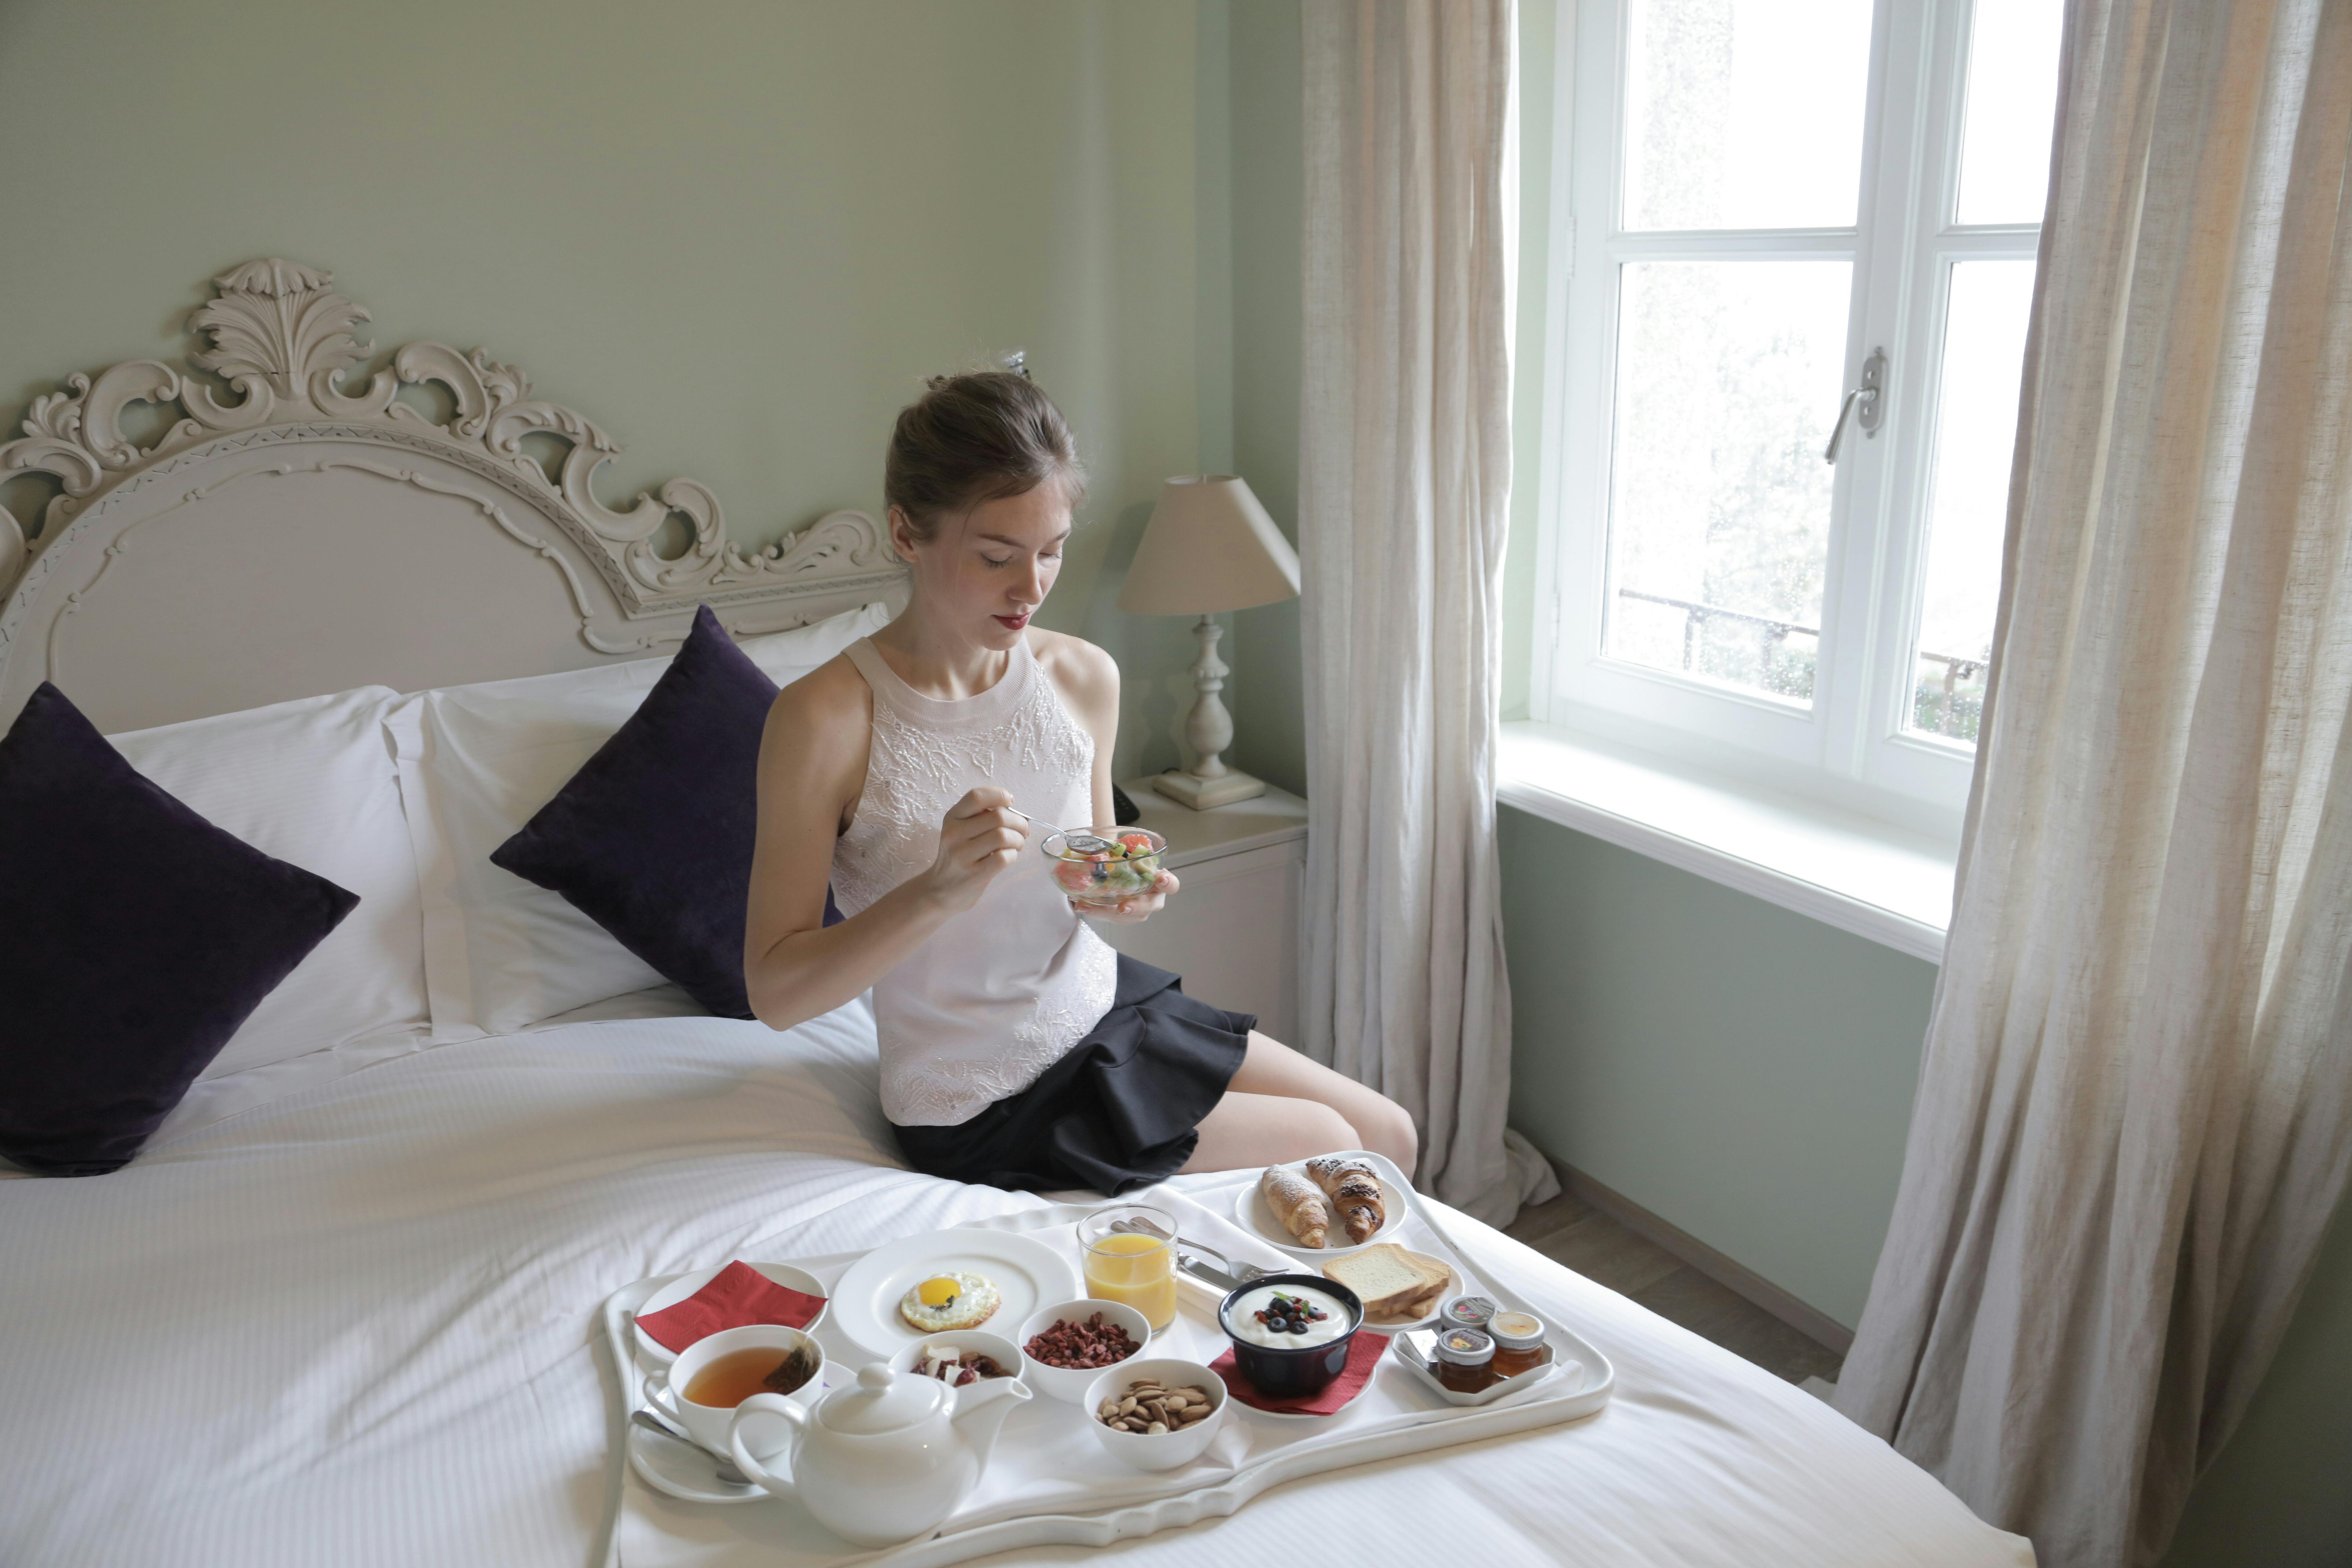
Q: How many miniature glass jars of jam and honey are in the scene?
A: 3